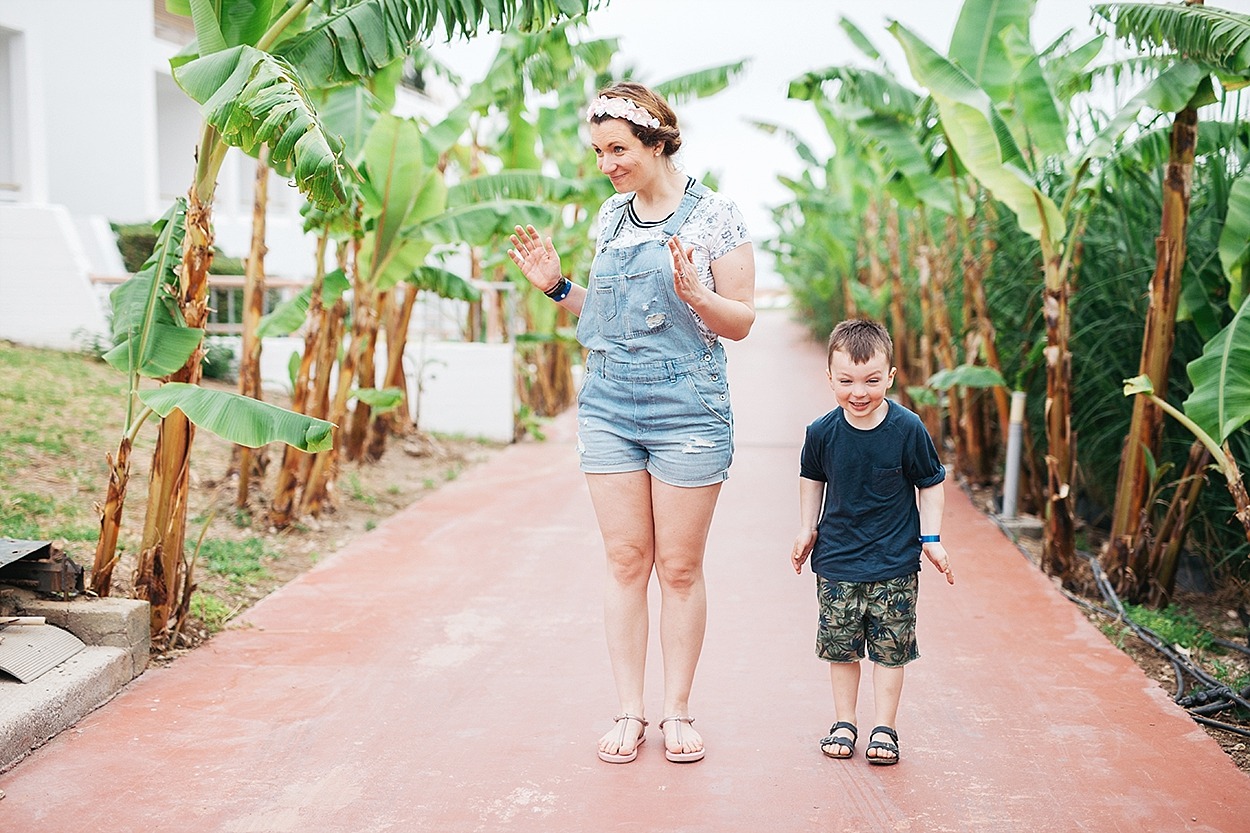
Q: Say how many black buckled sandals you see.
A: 2